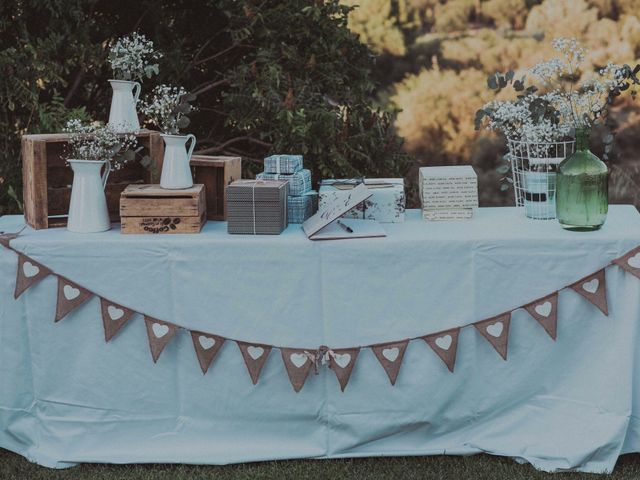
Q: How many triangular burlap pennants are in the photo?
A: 14